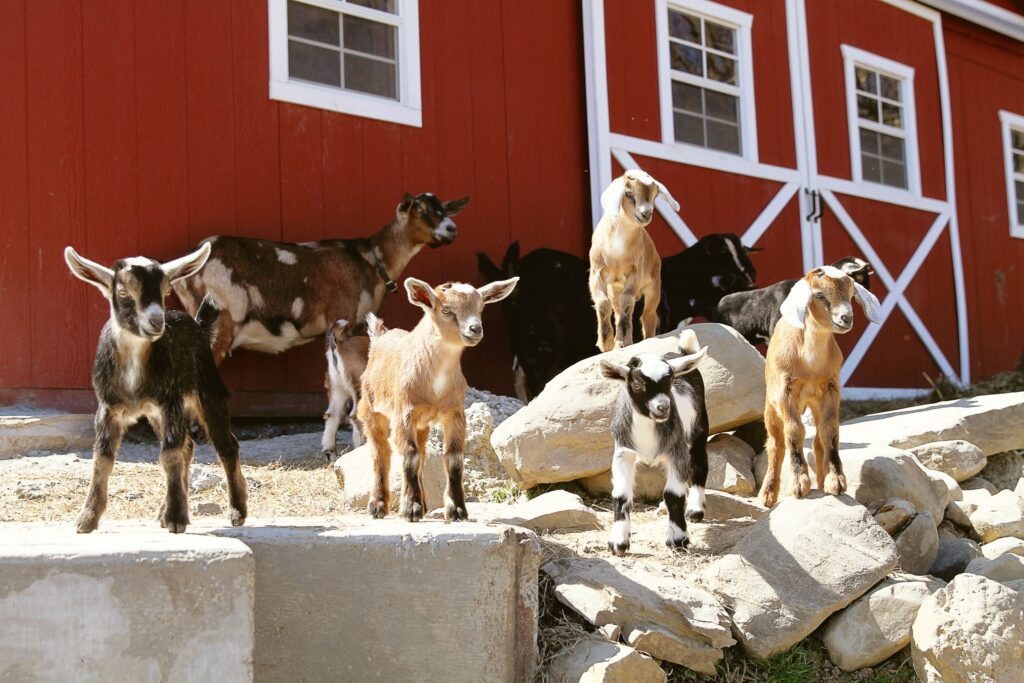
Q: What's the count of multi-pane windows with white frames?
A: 4